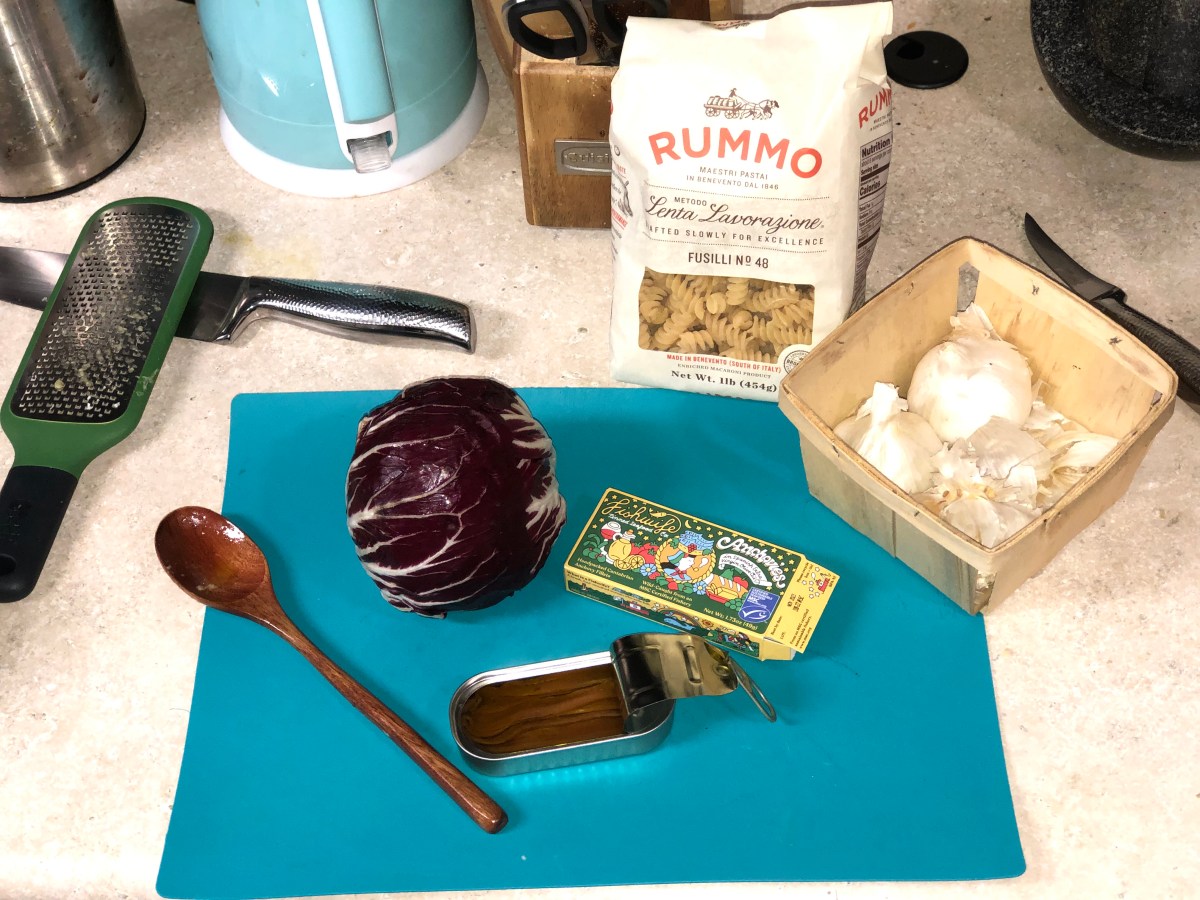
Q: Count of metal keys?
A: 0